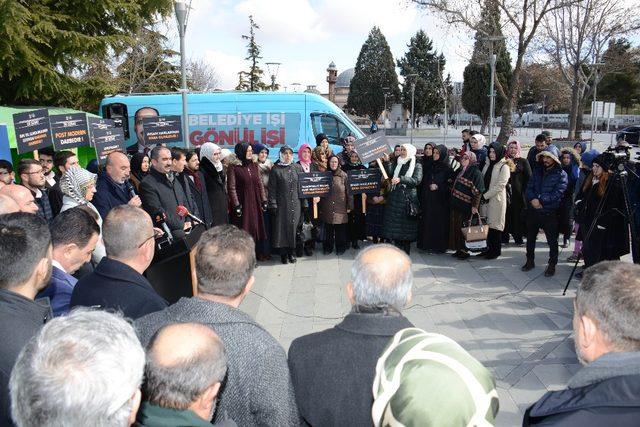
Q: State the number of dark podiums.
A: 1